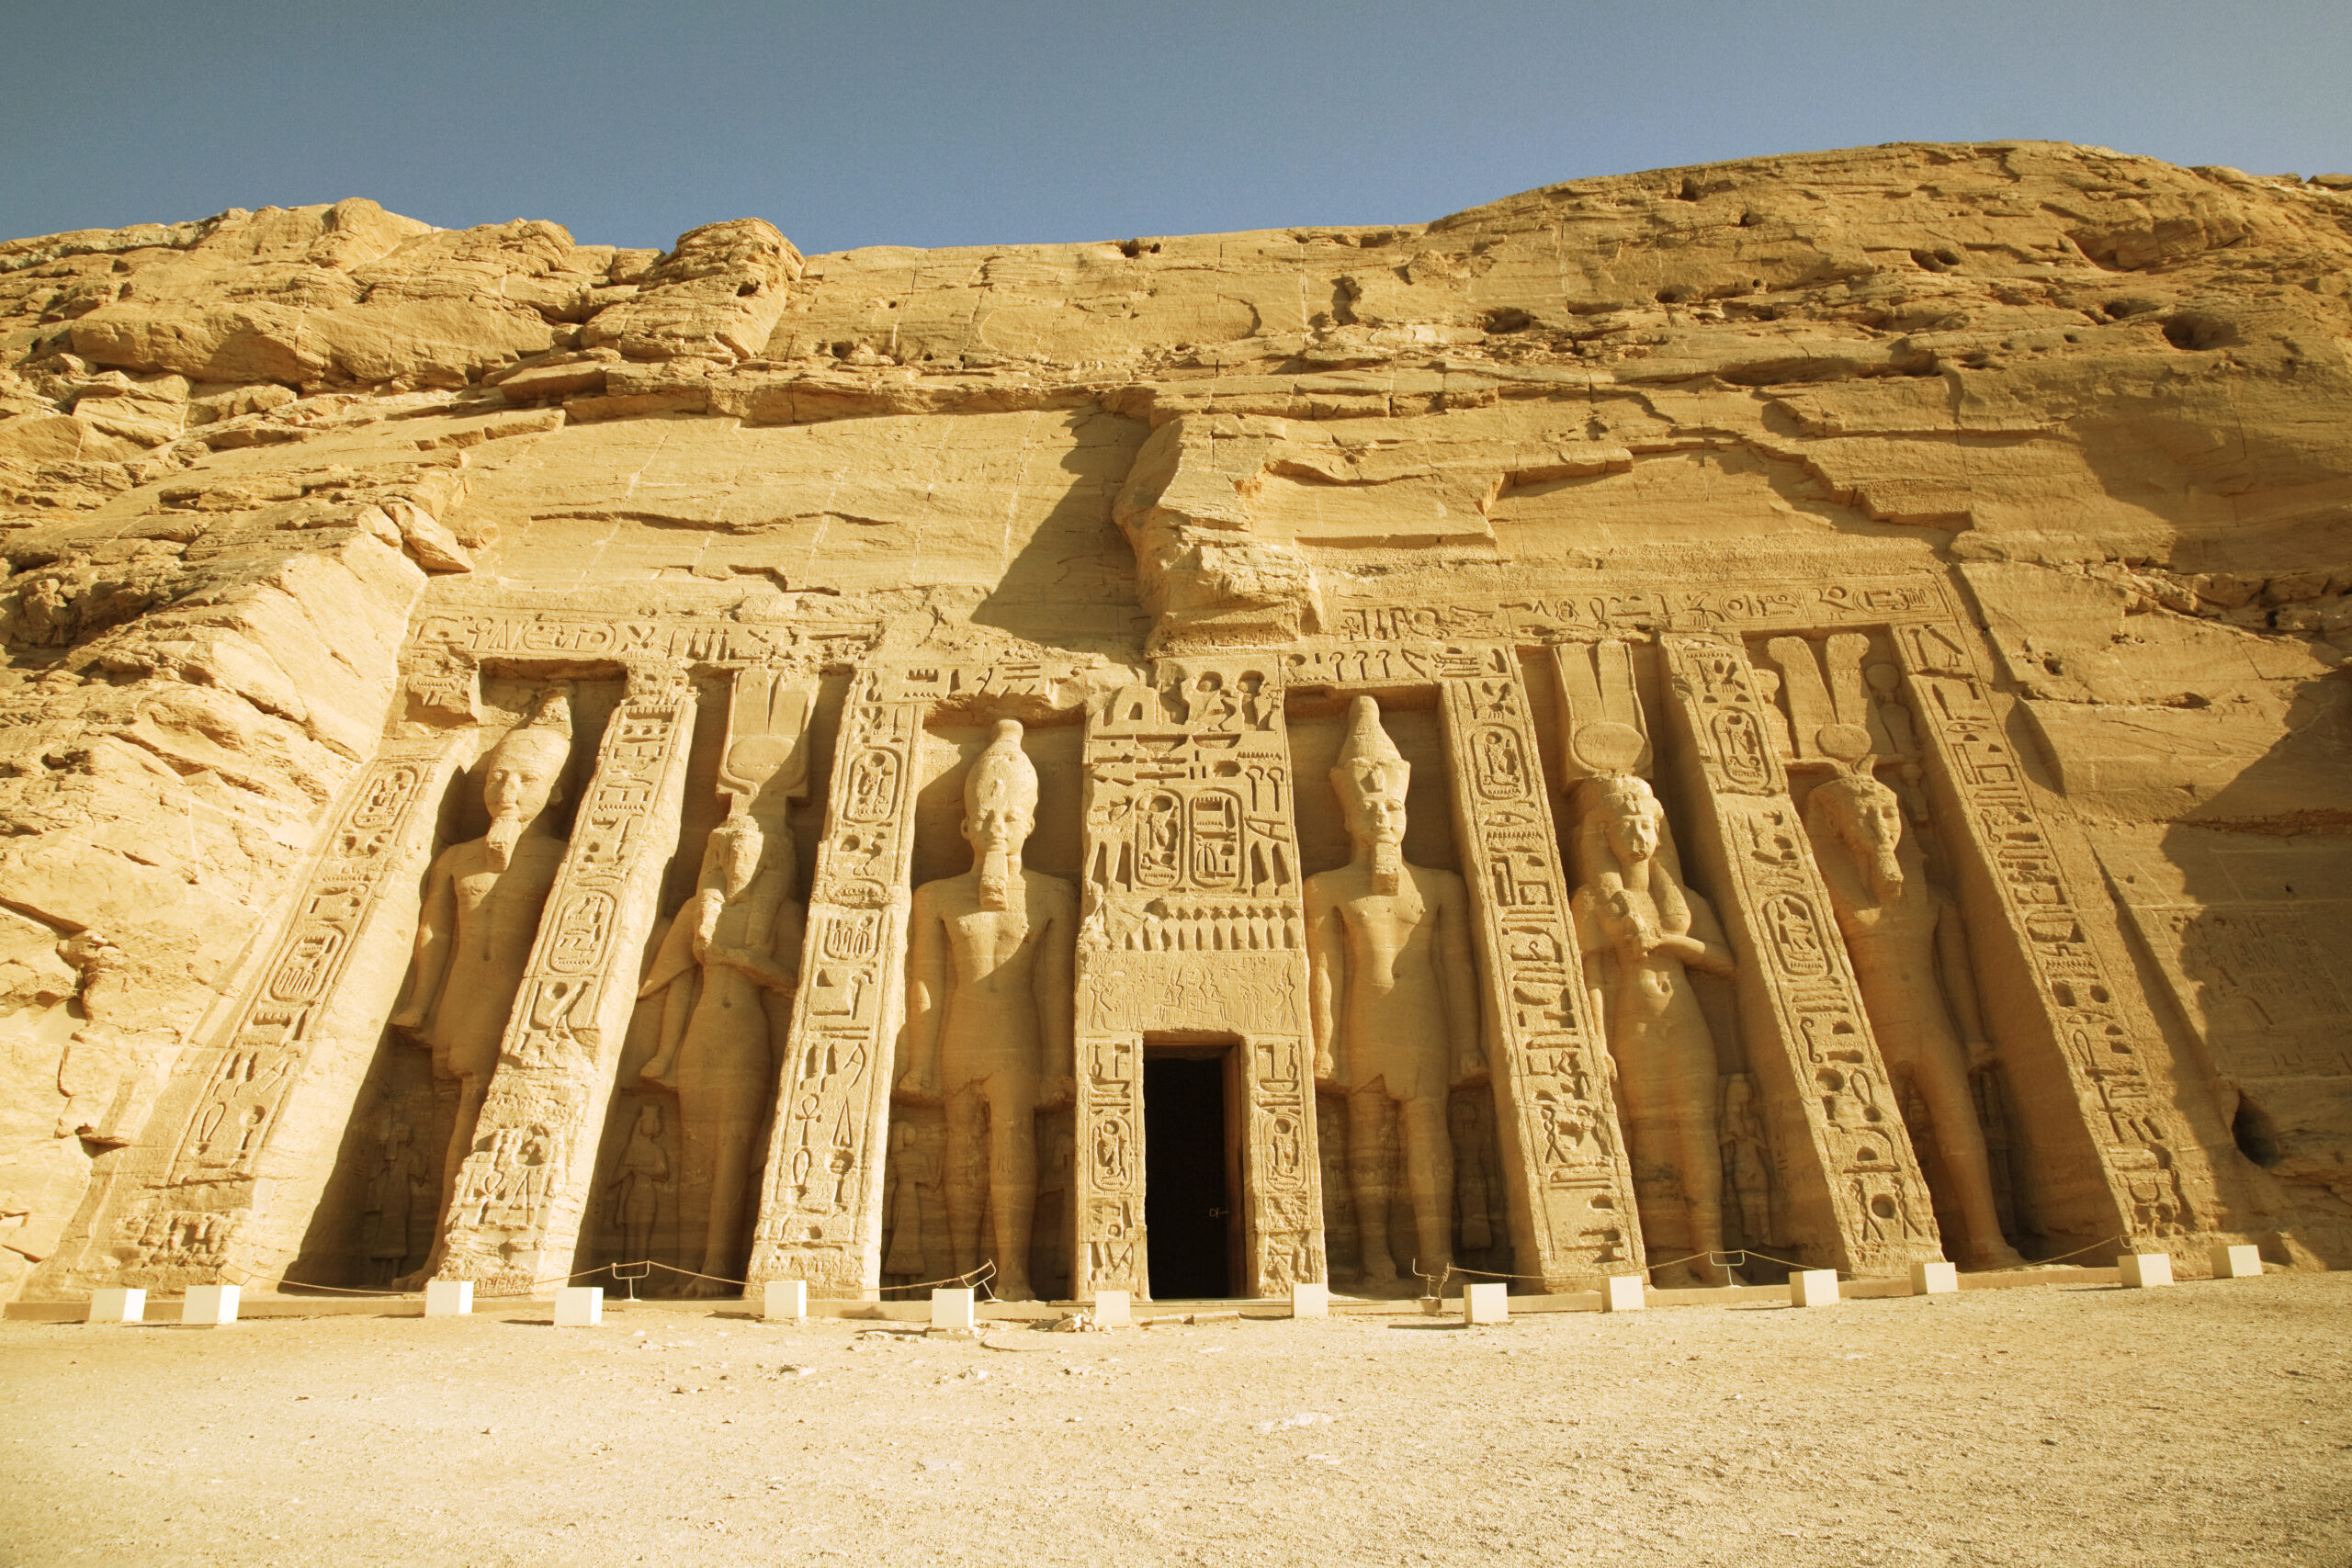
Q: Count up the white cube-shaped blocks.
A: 14